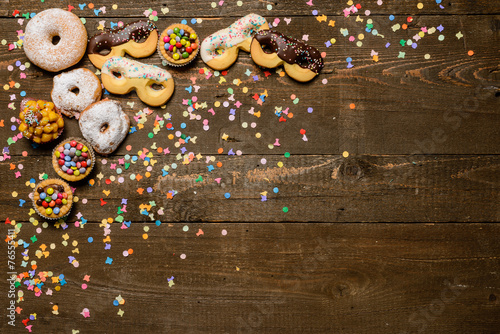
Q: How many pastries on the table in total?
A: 11